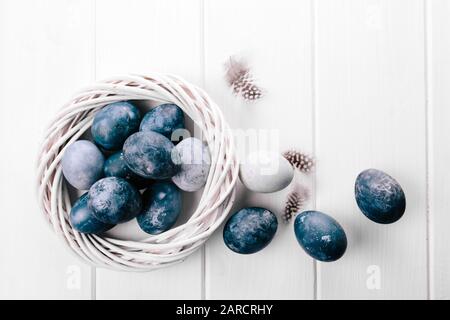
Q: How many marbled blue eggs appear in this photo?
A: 10